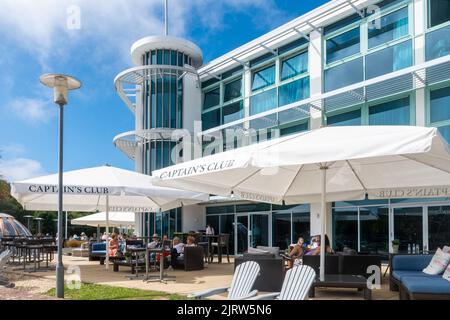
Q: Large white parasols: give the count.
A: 3